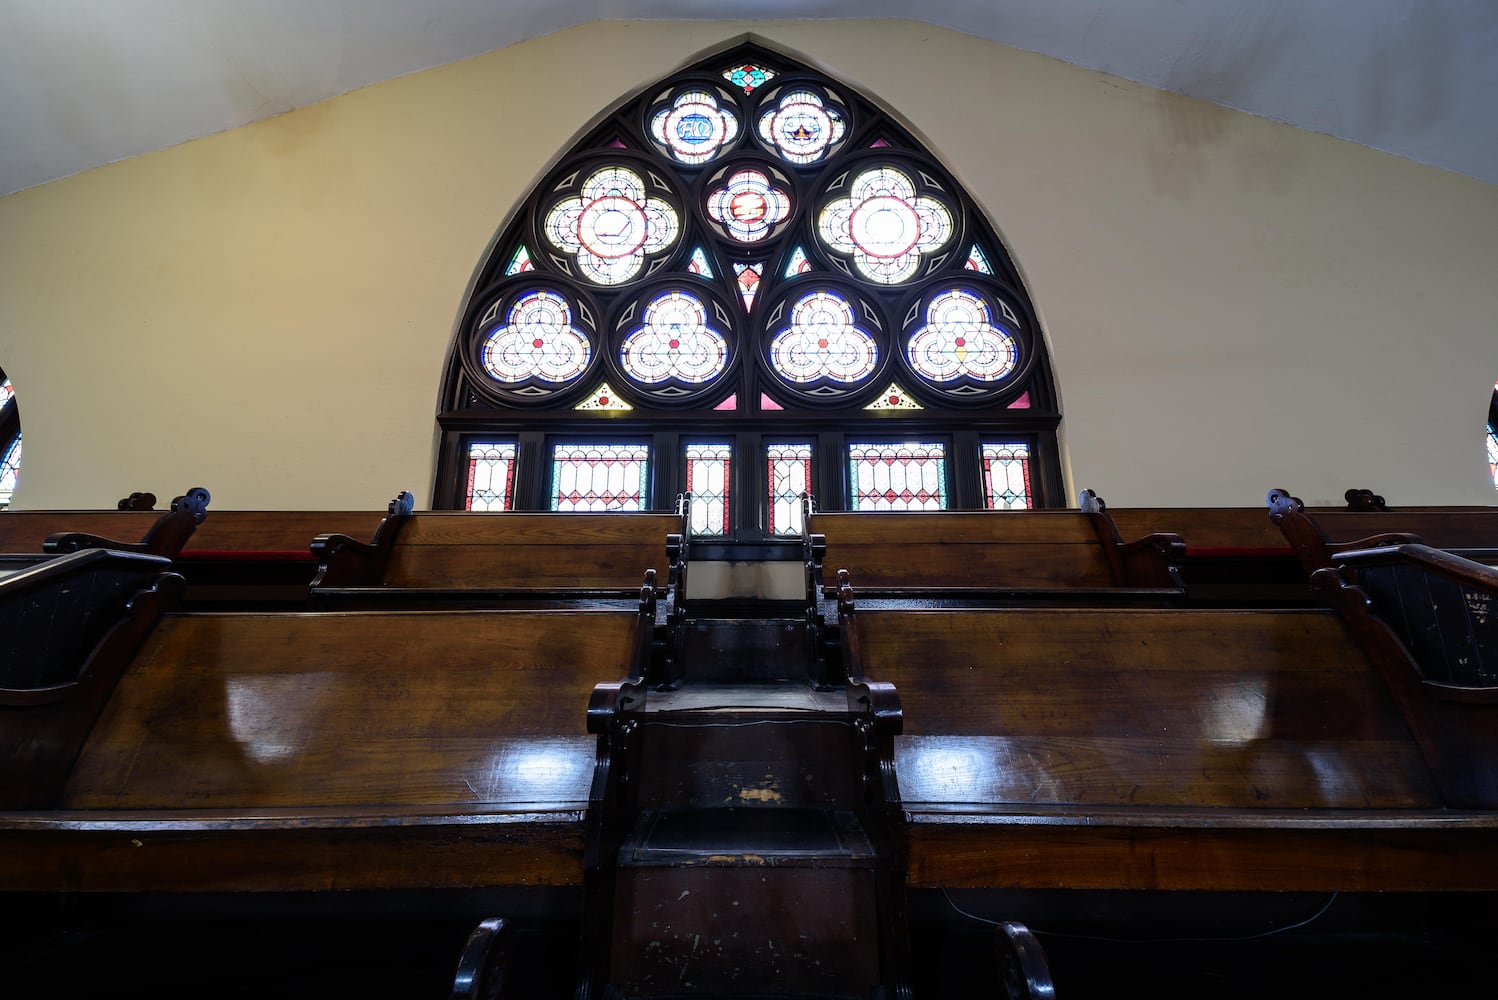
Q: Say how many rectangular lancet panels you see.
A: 6